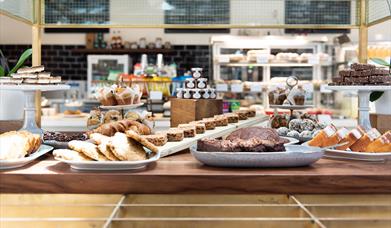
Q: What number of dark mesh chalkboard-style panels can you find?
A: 3